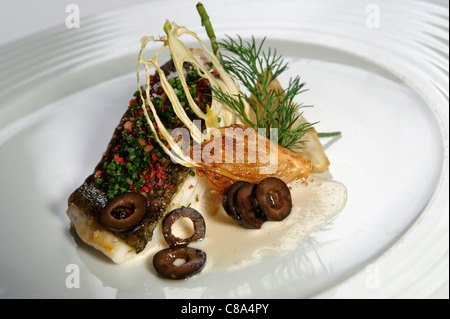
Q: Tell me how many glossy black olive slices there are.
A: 6